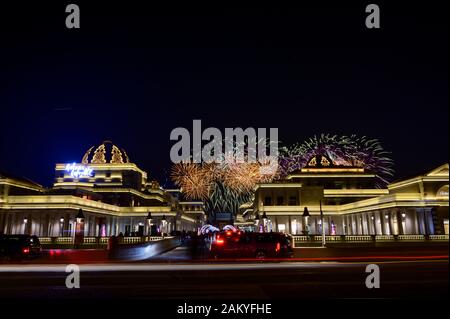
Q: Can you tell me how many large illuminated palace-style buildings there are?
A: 2